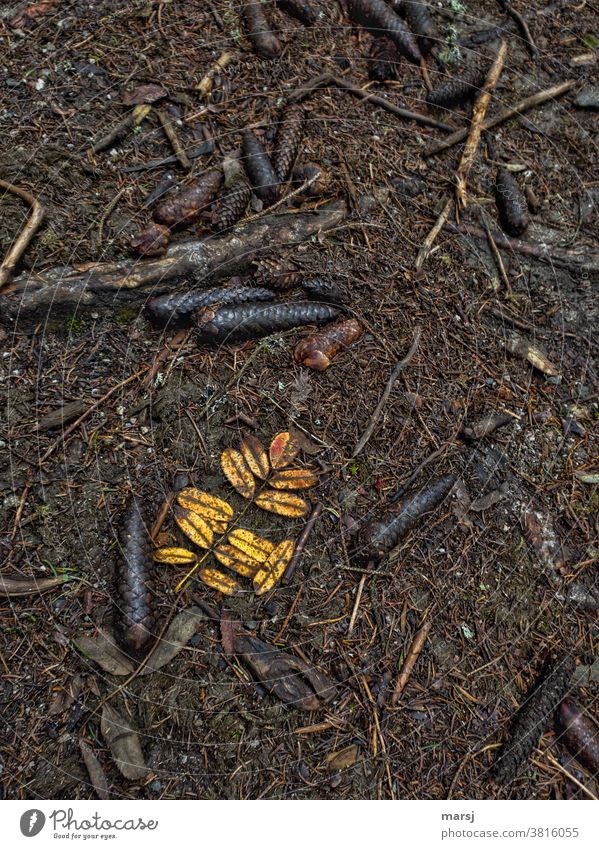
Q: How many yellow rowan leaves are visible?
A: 13